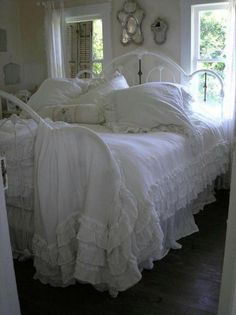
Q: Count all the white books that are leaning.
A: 0